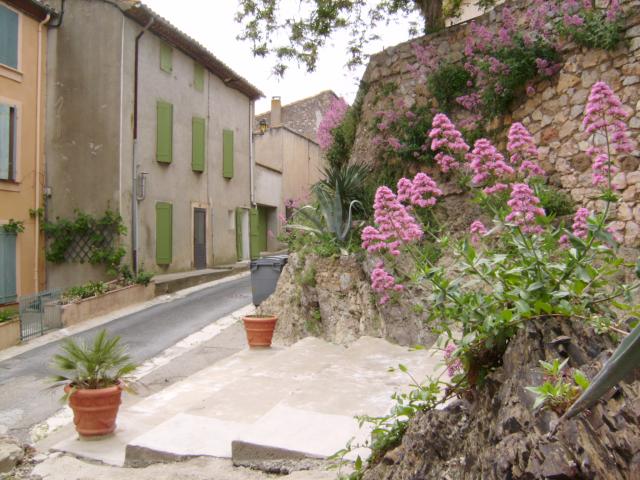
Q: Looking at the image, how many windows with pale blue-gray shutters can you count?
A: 3